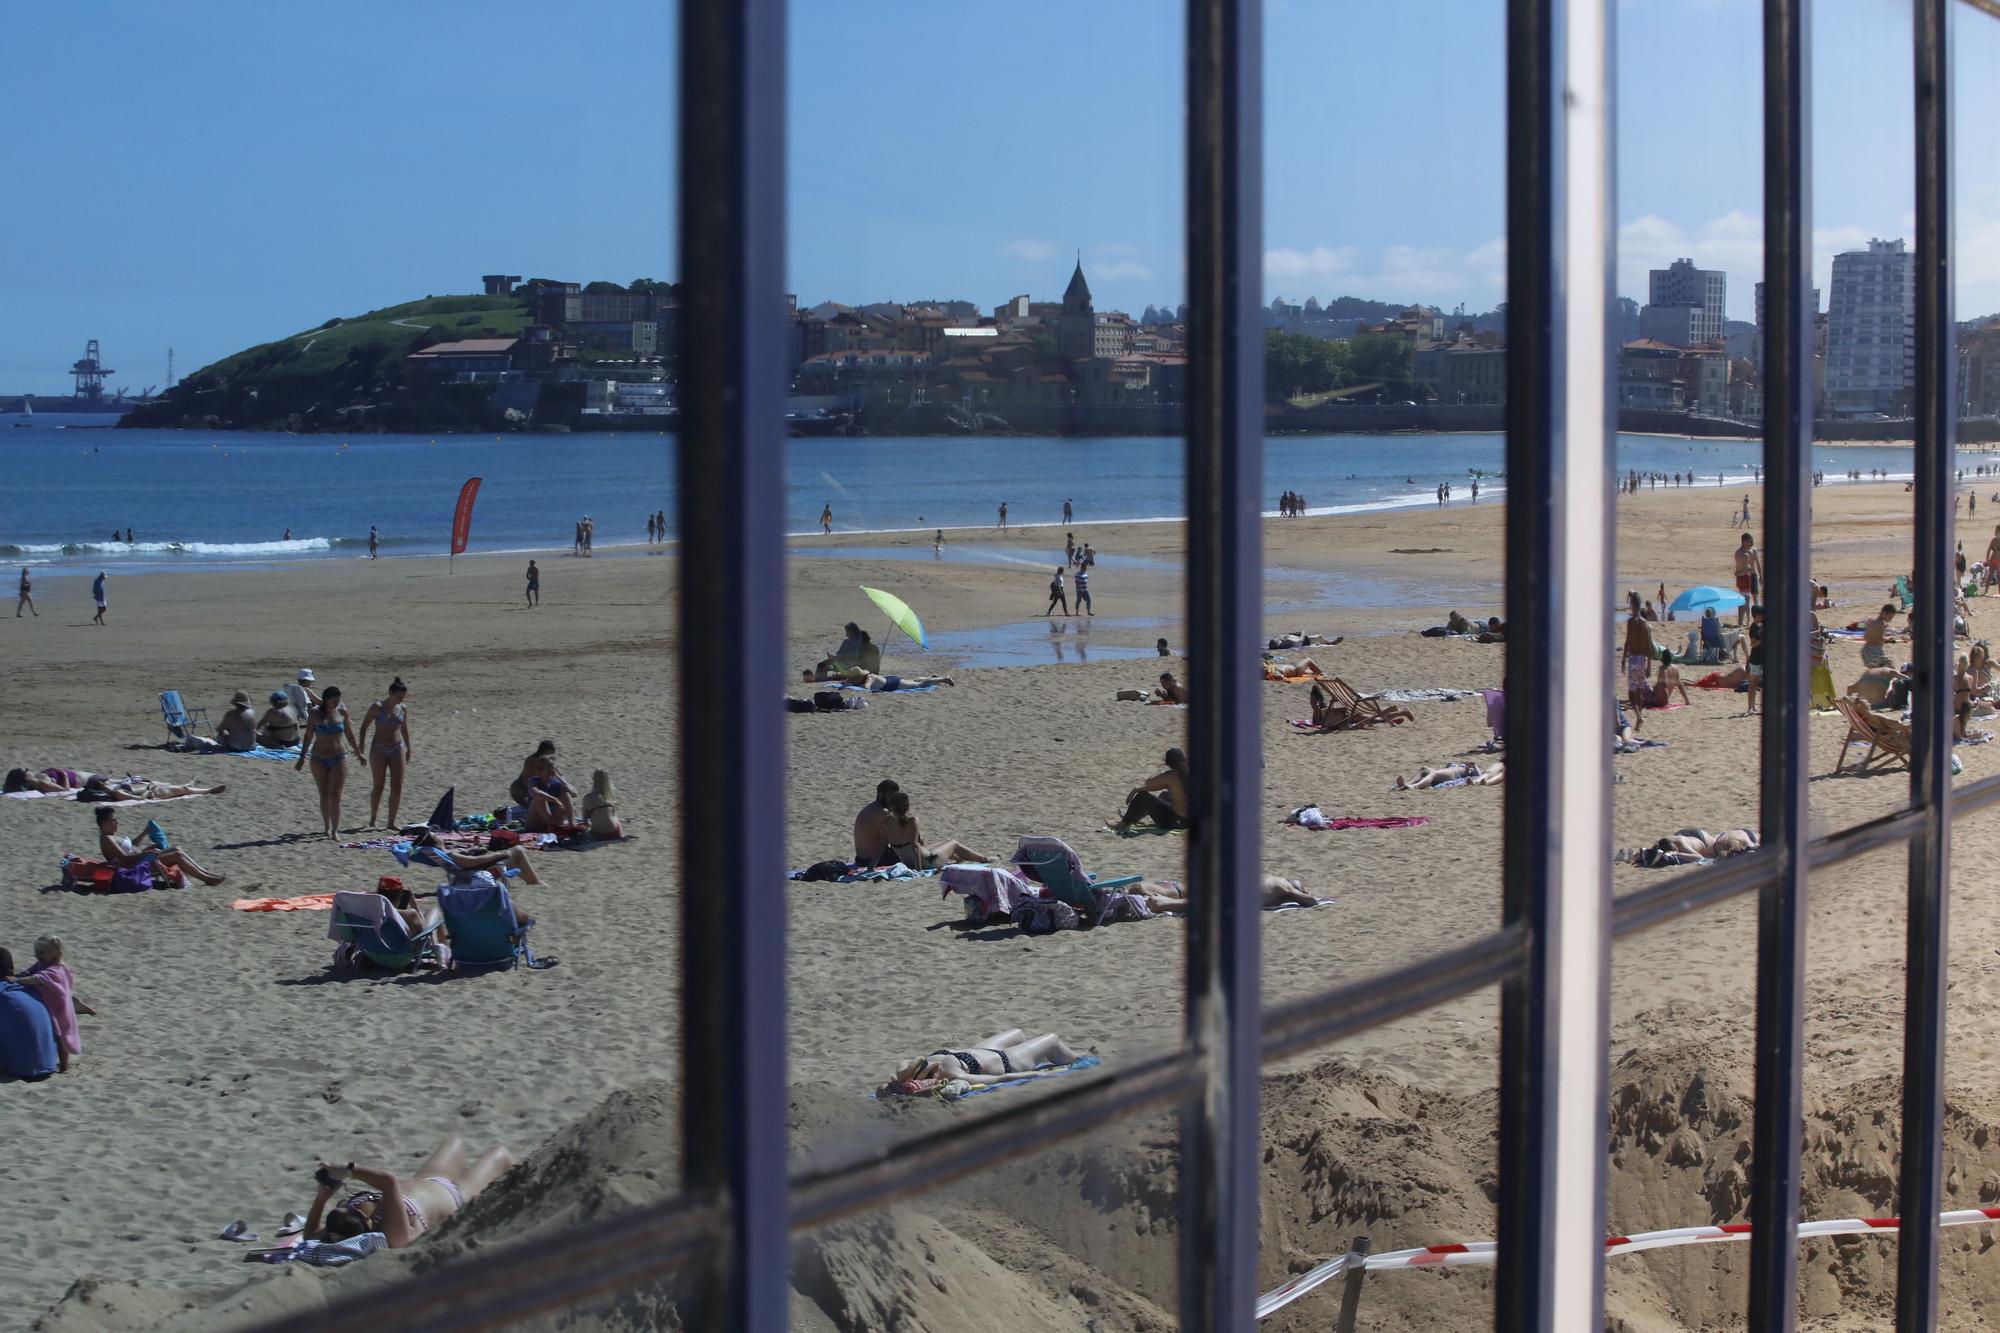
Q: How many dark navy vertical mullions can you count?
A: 5